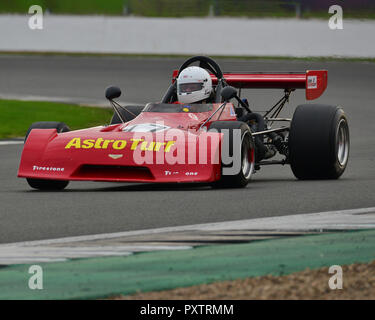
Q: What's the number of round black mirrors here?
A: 2